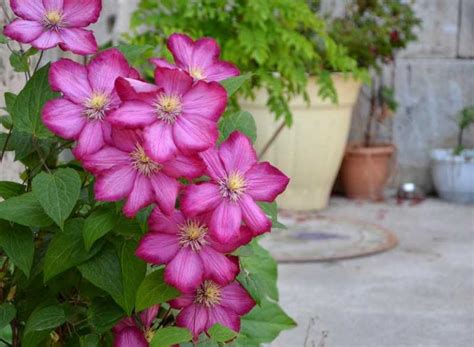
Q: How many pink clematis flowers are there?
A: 9